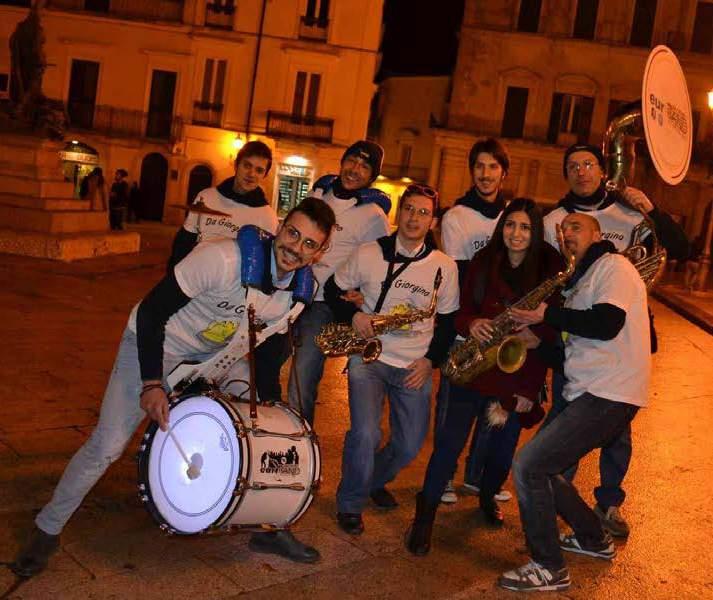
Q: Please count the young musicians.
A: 8